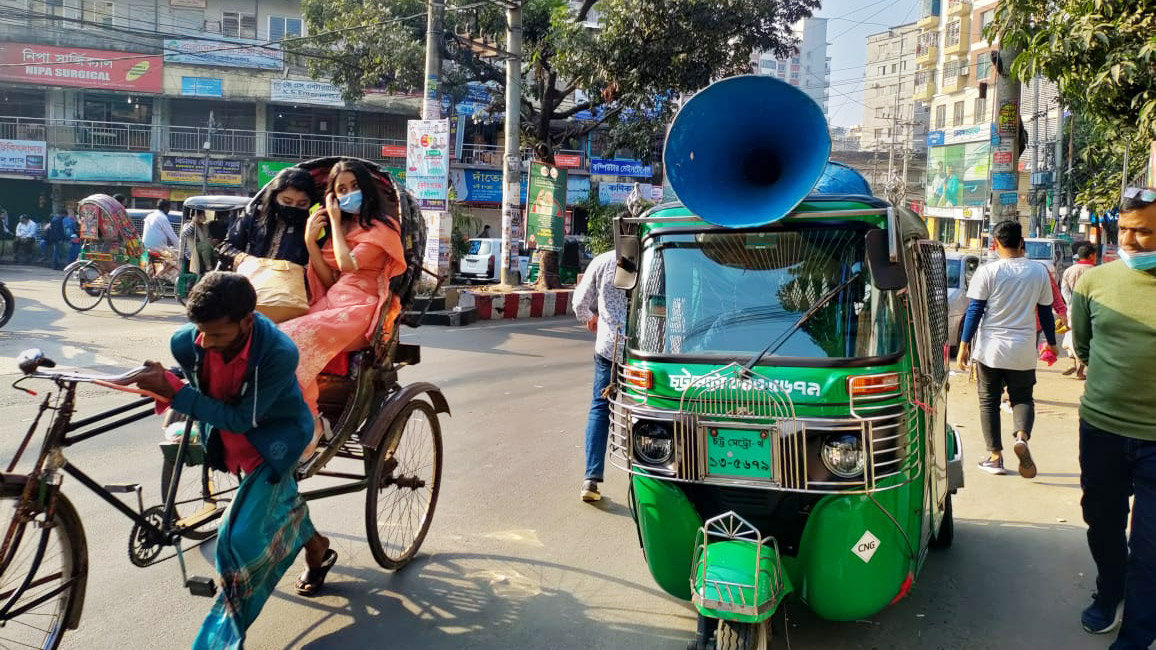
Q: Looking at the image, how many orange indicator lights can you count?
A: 2